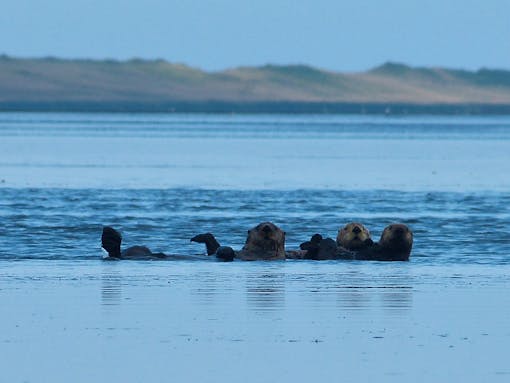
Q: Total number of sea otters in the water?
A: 3